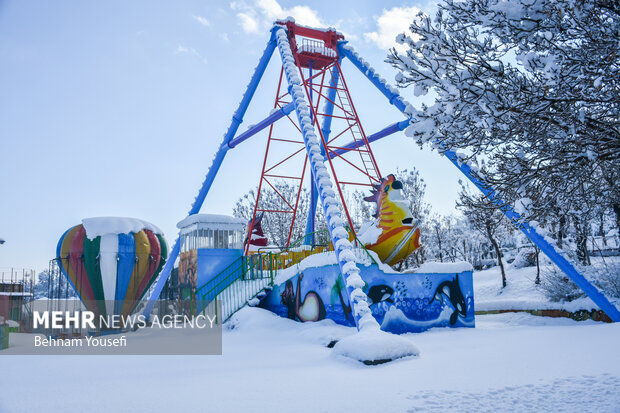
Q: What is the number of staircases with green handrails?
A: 1